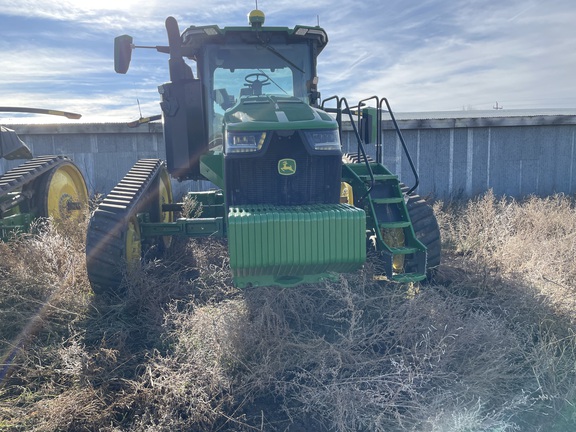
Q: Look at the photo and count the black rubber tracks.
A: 3